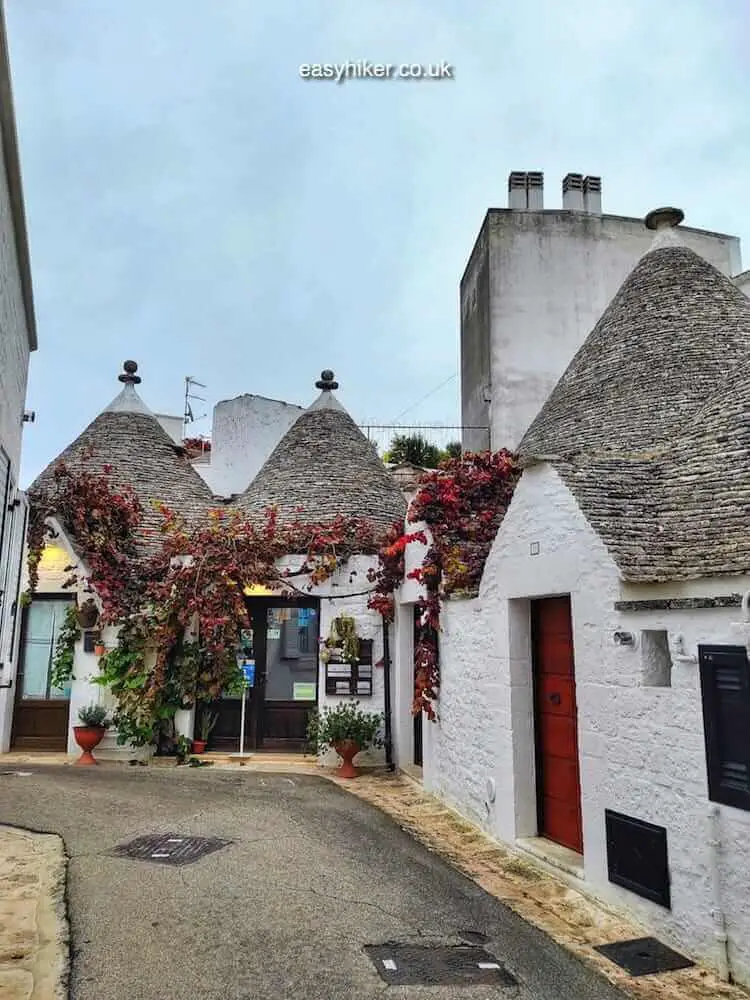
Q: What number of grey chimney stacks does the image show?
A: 4